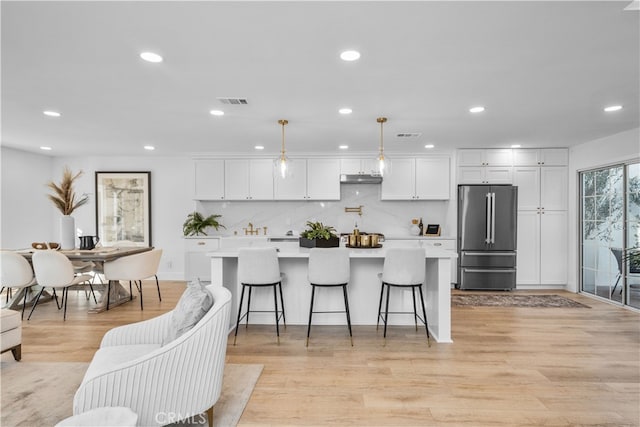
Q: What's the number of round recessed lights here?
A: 13